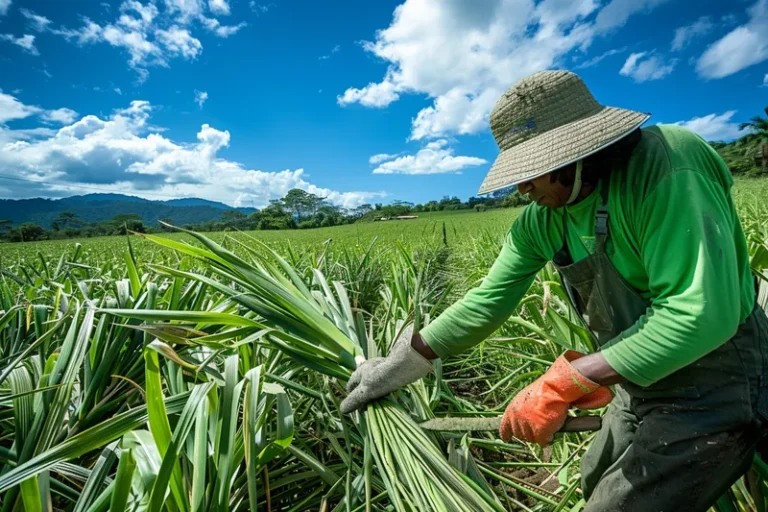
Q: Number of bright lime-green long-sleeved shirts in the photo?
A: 1